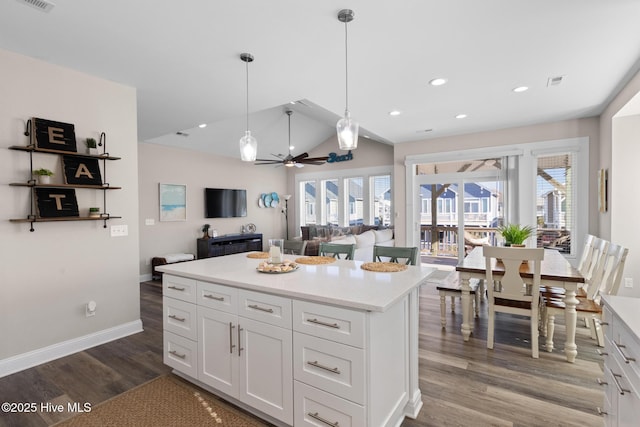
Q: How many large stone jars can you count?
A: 0